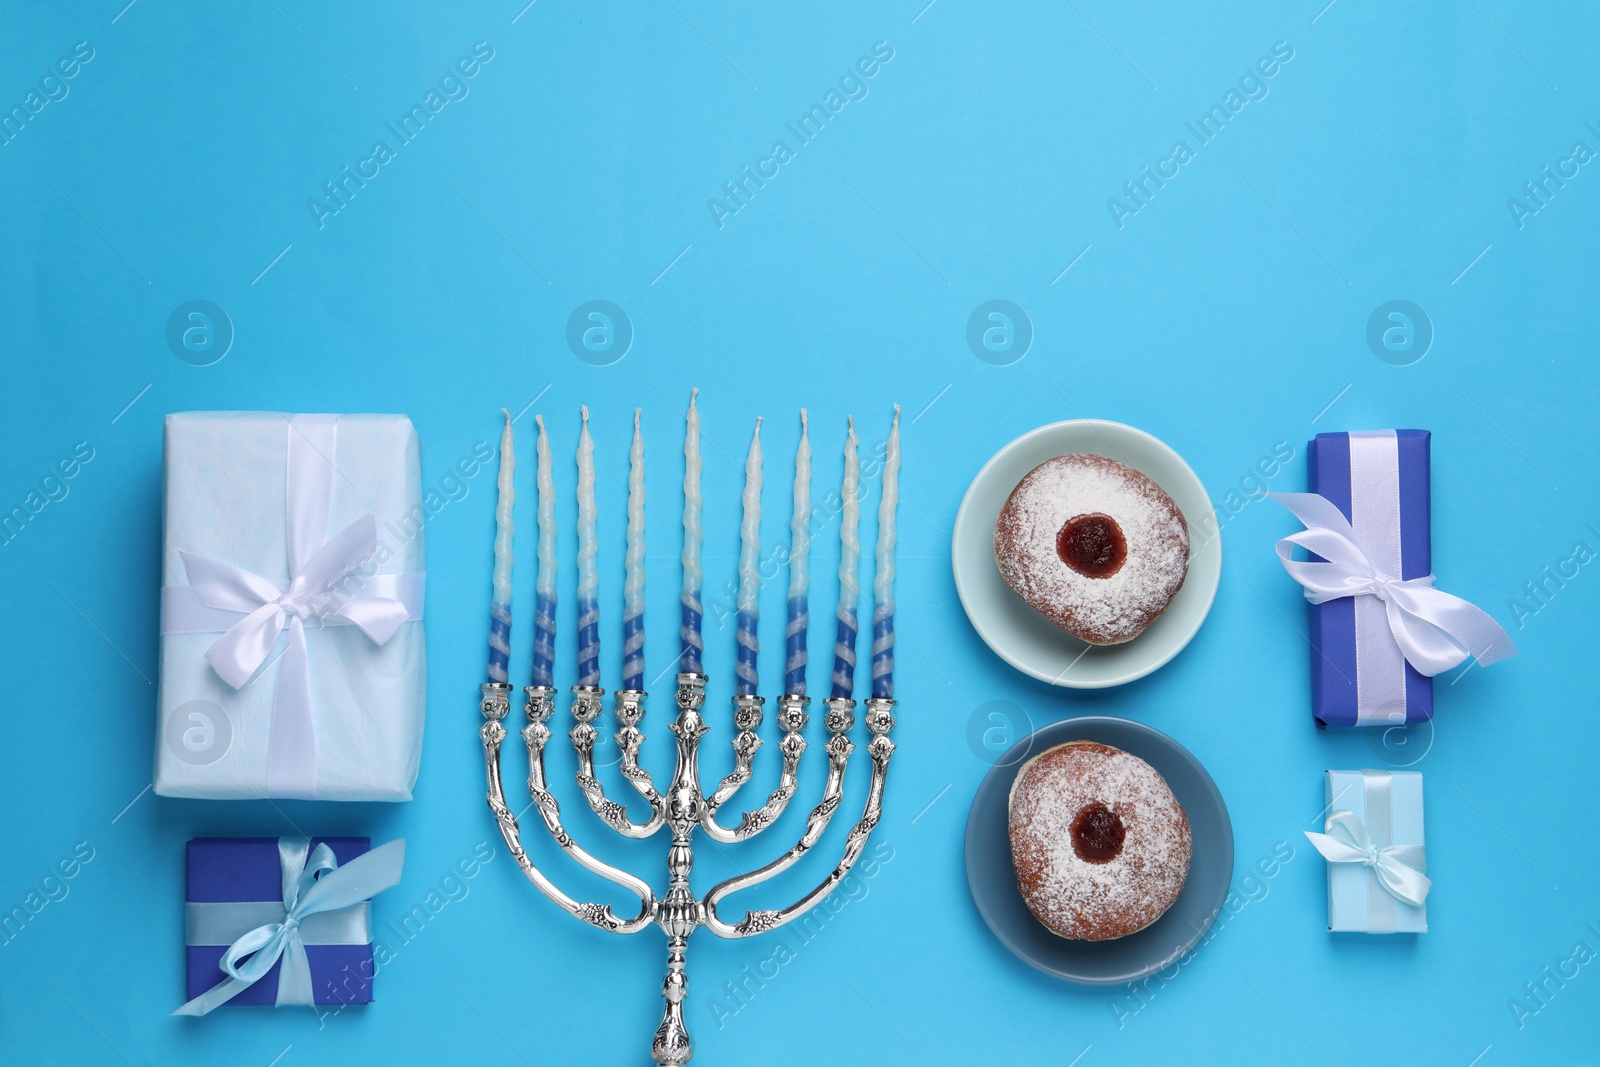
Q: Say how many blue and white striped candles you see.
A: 9